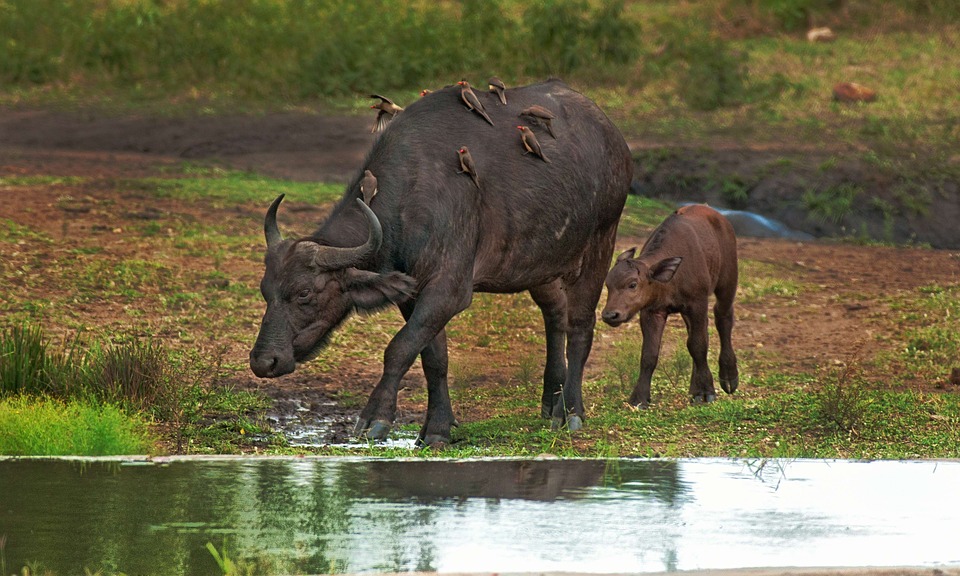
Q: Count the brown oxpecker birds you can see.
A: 8